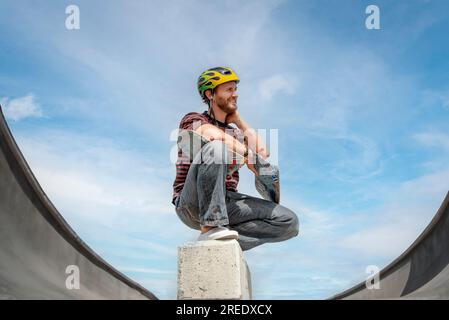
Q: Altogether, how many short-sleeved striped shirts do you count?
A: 1